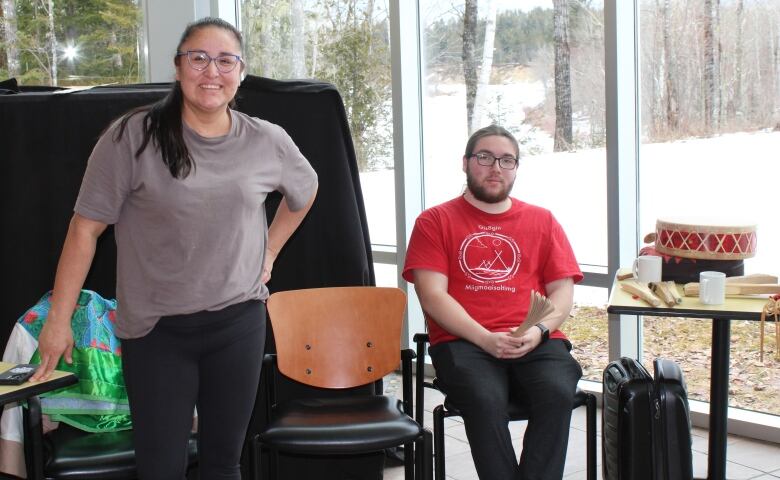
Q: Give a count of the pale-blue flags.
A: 0